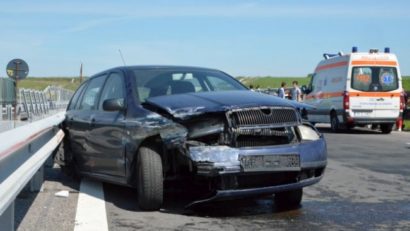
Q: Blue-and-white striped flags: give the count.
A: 0